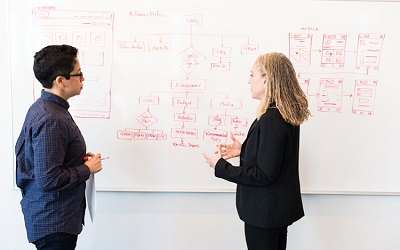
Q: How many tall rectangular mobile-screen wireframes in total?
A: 6